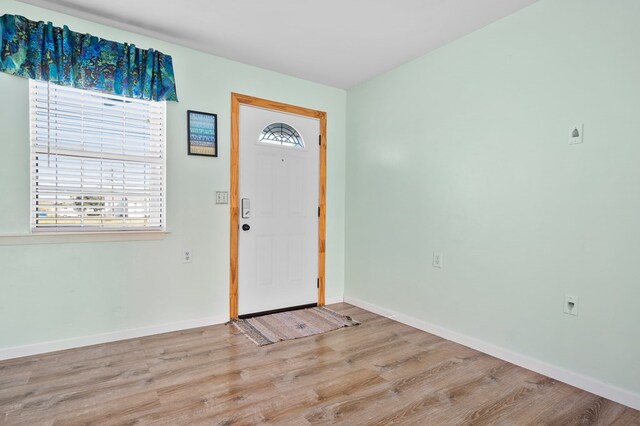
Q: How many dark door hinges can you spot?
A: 3